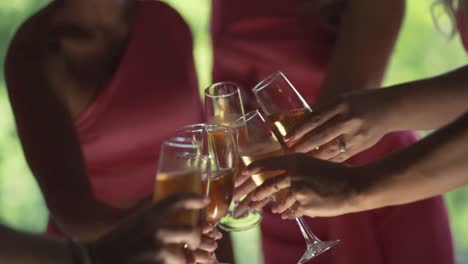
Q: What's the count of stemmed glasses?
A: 6